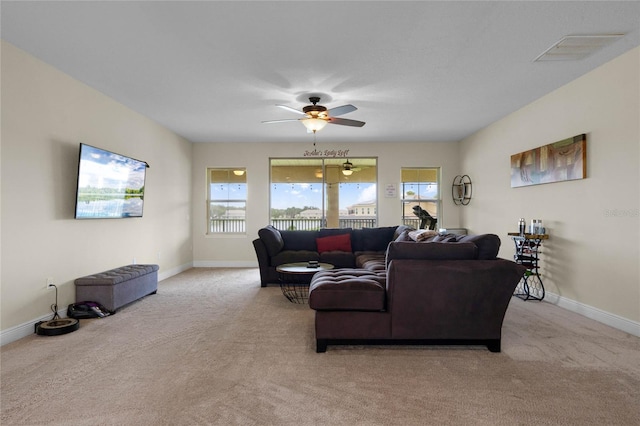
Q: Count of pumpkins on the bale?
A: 0